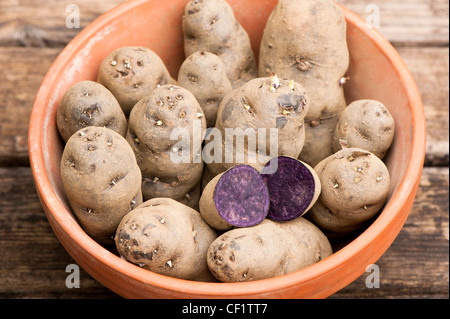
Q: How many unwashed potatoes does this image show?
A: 12